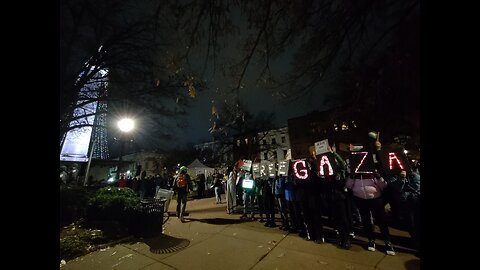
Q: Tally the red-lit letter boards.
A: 4